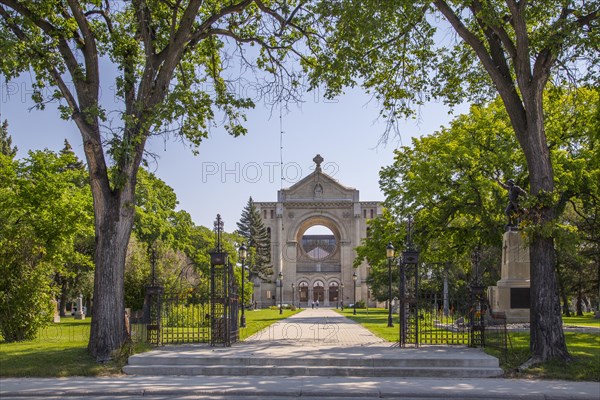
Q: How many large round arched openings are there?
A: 1